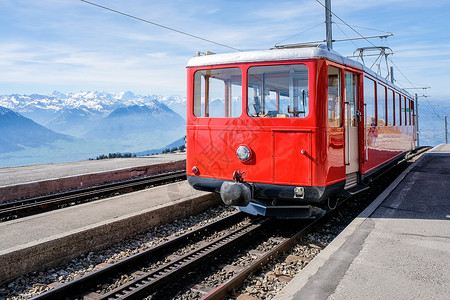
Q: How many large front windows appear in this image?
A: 2